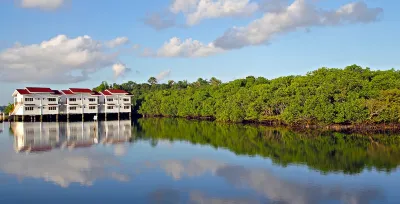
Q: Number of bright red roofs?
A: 3